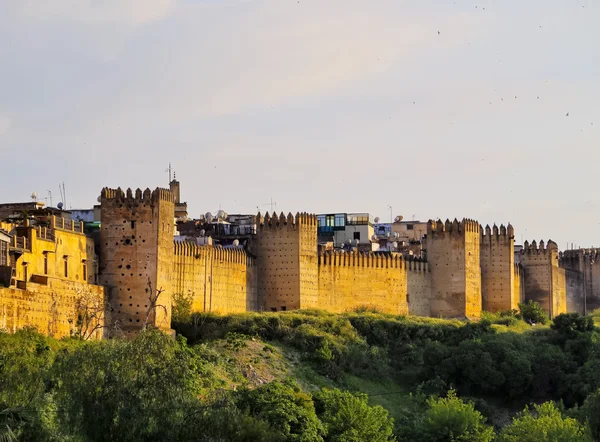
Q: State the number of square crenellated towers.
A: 5